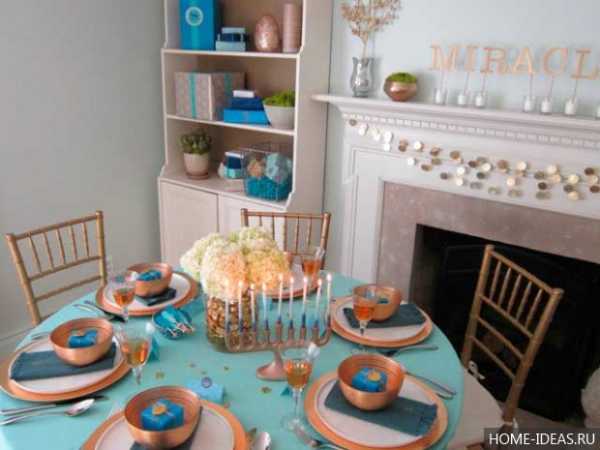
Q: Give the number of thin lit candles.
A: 9